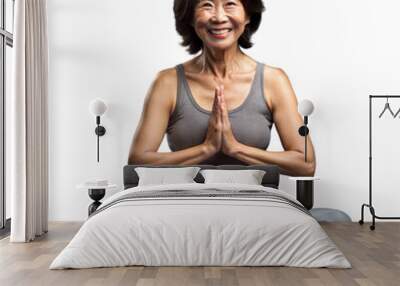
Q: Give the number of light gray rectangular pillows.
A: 2